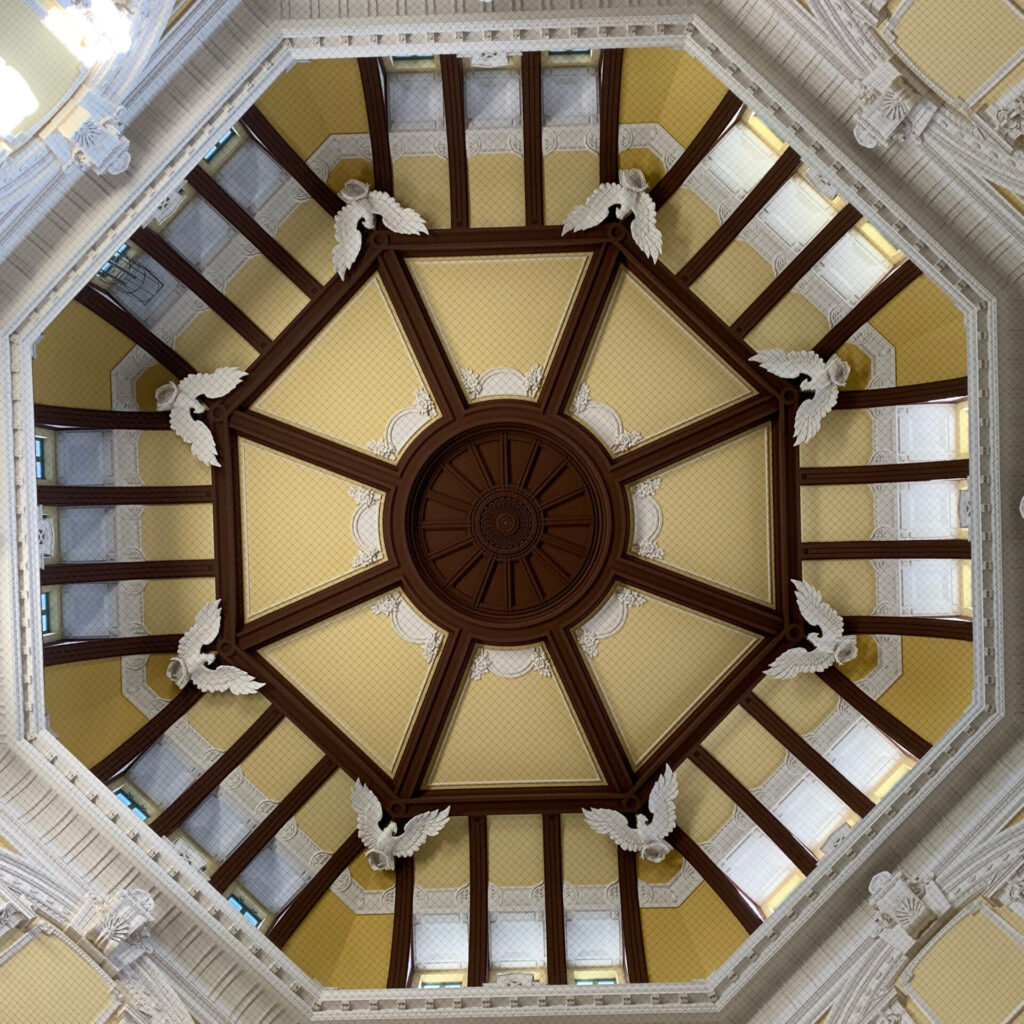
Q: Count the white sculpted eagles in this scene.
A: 8